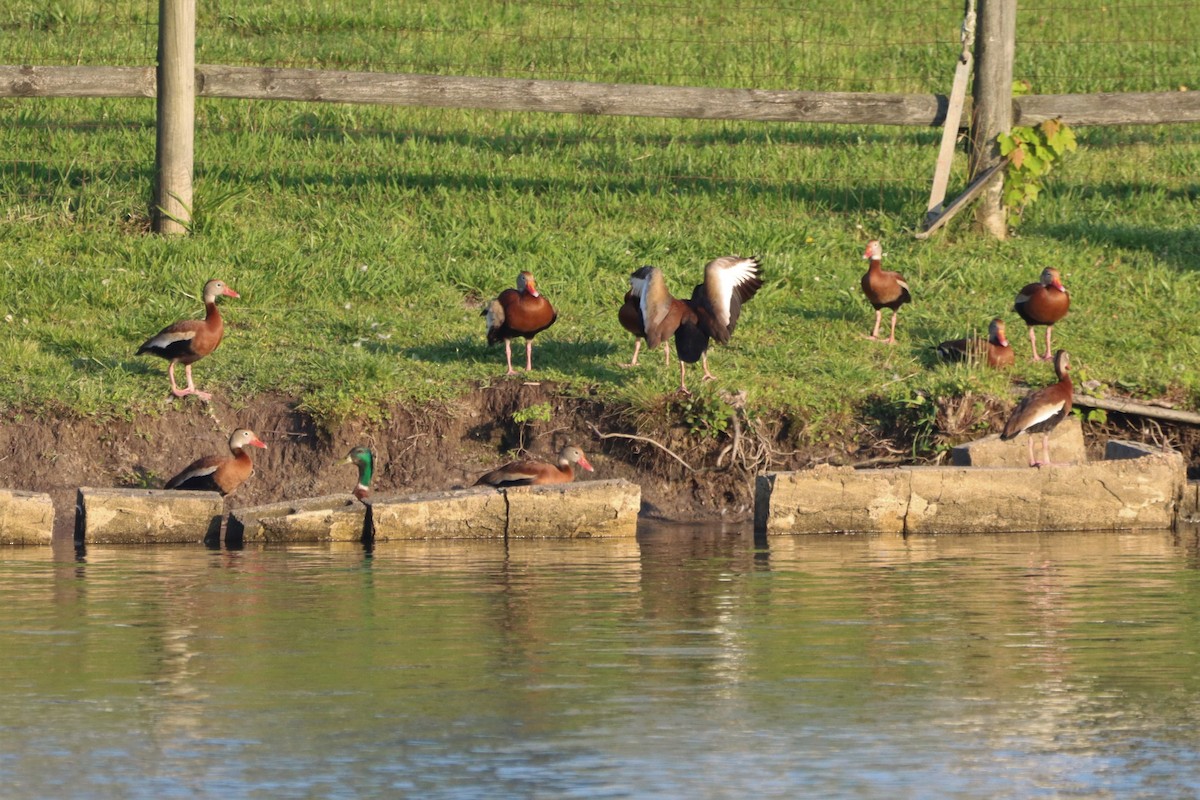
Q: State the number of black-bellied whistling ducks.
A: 10